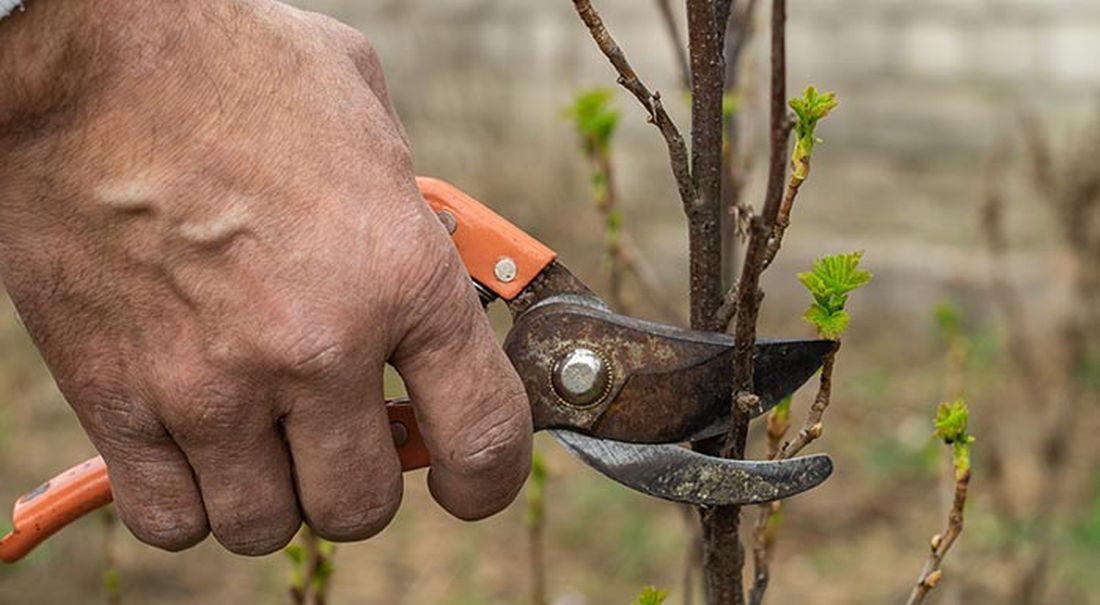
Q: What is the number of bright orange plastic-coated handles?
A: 2